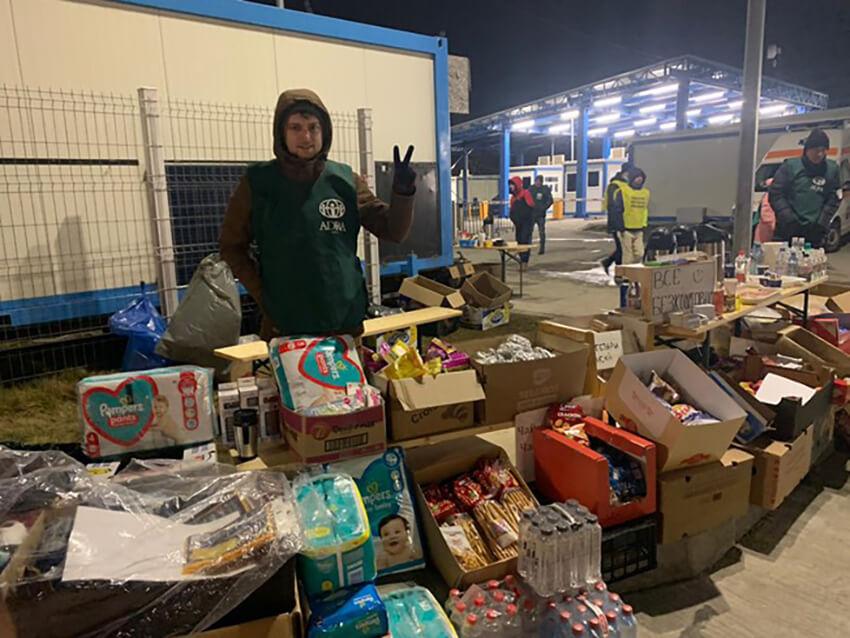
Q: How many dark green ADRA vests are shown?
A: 2